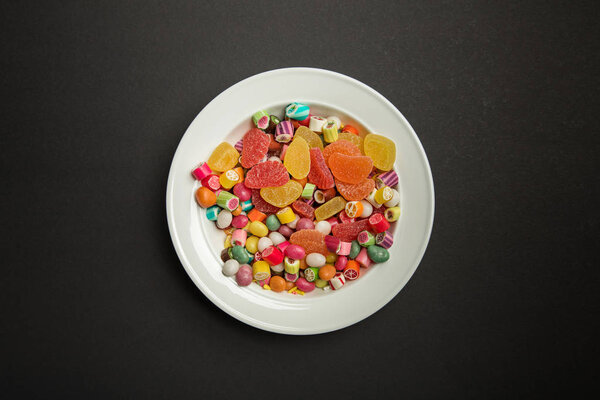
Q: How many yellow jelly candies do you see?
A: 7